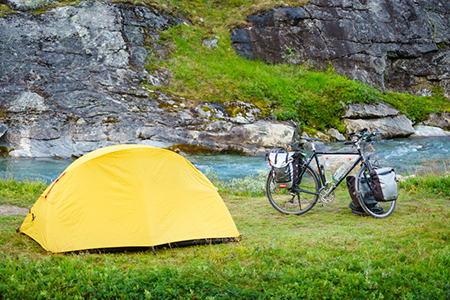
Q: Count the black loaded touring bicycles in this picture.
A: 1